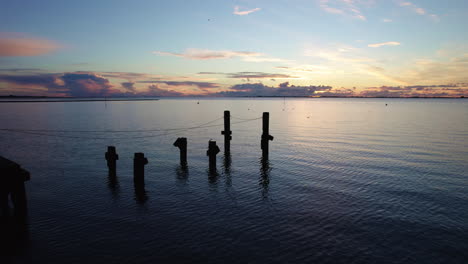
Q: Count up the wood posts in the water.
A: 6